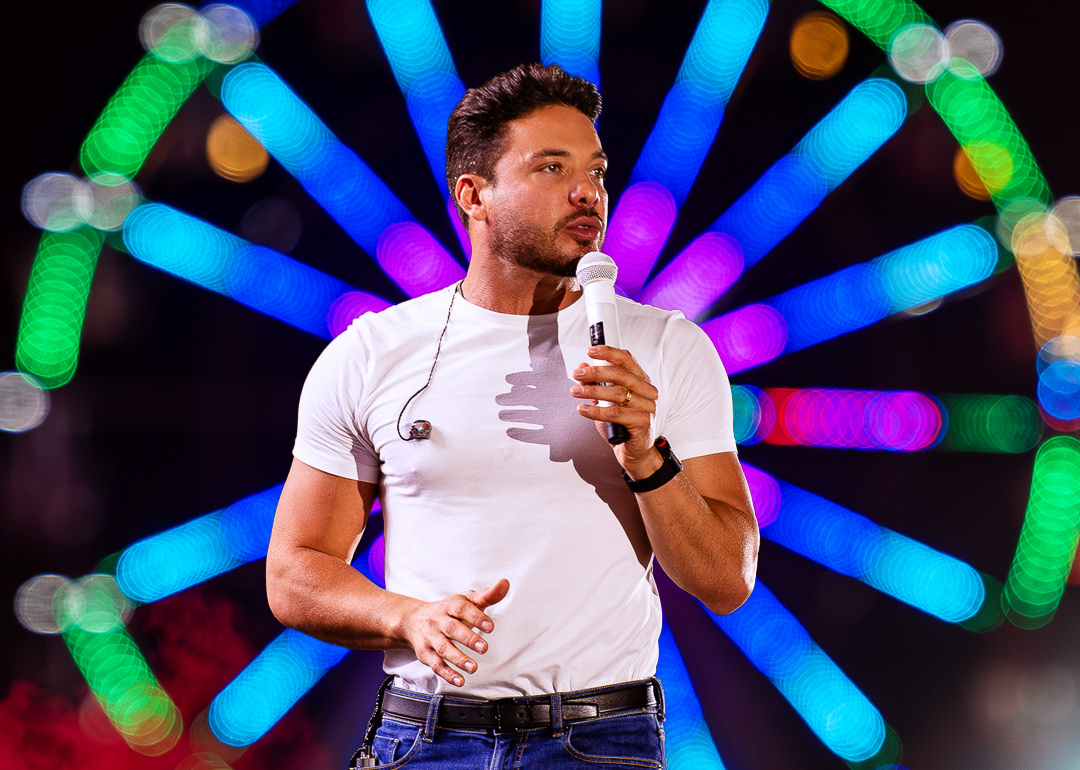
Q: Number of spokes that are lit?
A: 13